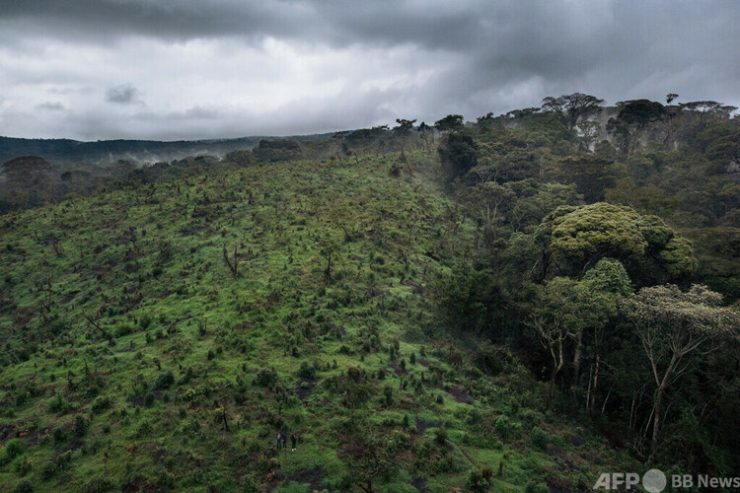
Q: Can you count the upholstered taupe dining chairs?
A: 0